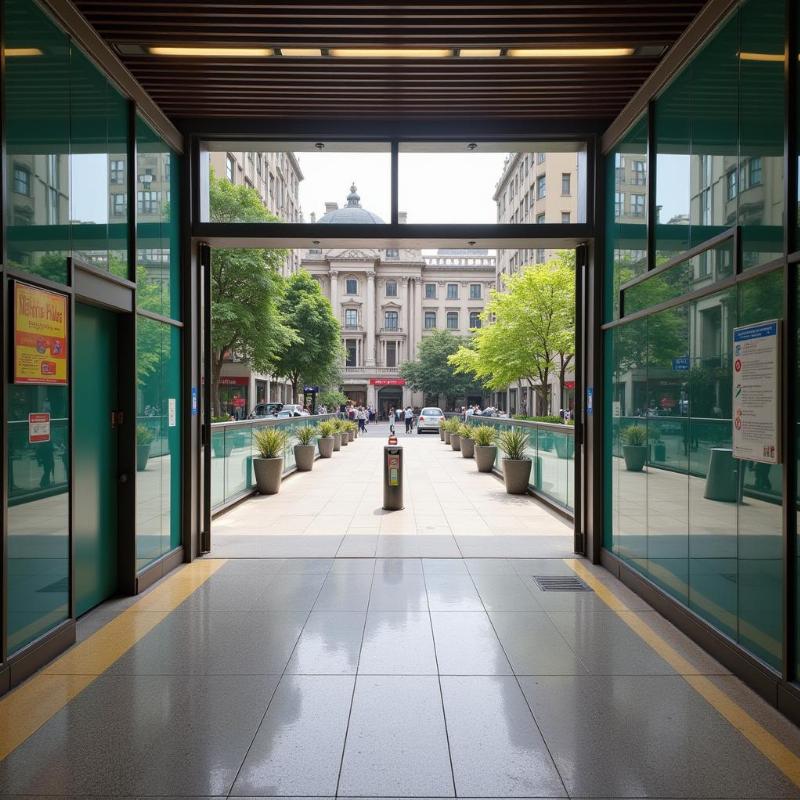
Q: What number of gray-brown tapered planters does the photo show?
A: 13